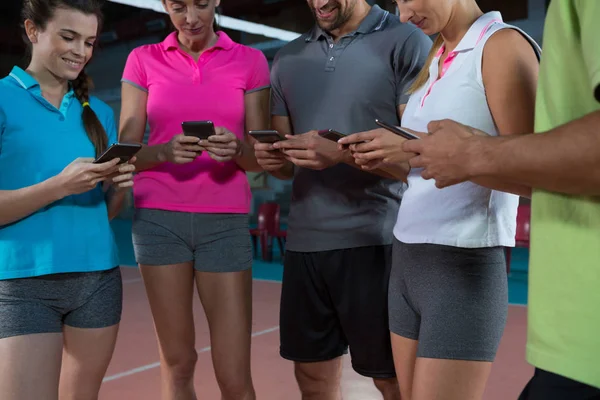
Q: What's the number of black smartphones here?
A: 5